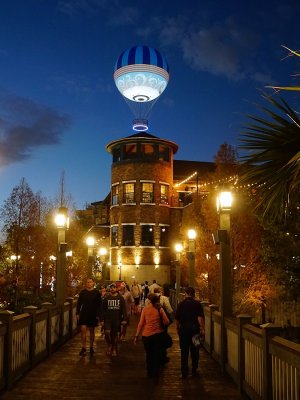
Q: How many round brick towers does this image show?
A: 1